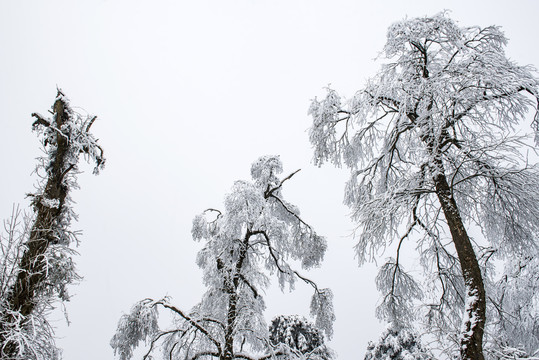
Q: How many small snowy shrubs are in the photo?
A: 2